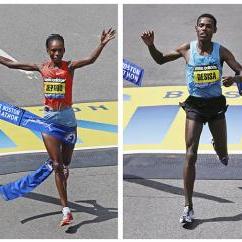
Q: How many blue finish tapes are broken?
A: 2